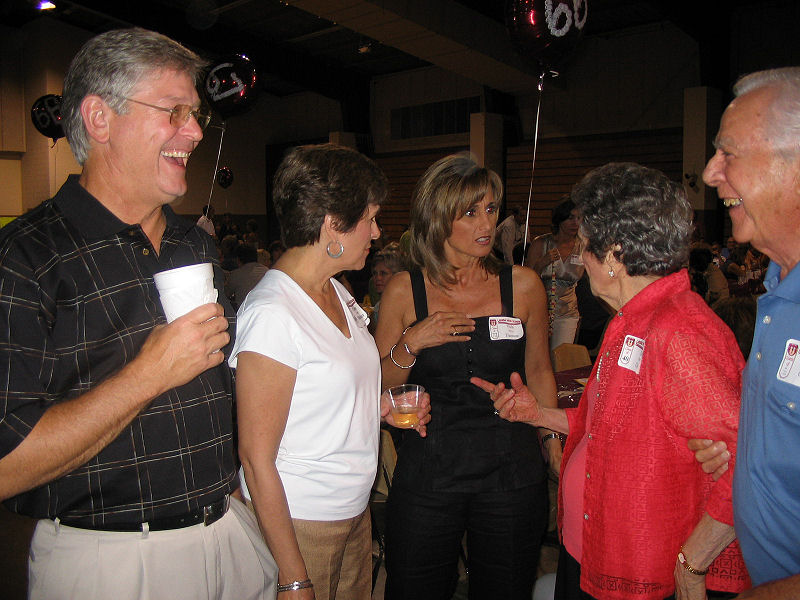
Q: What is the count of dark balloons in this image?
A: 4